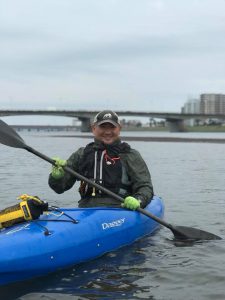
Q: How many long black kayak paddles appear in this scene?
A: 1